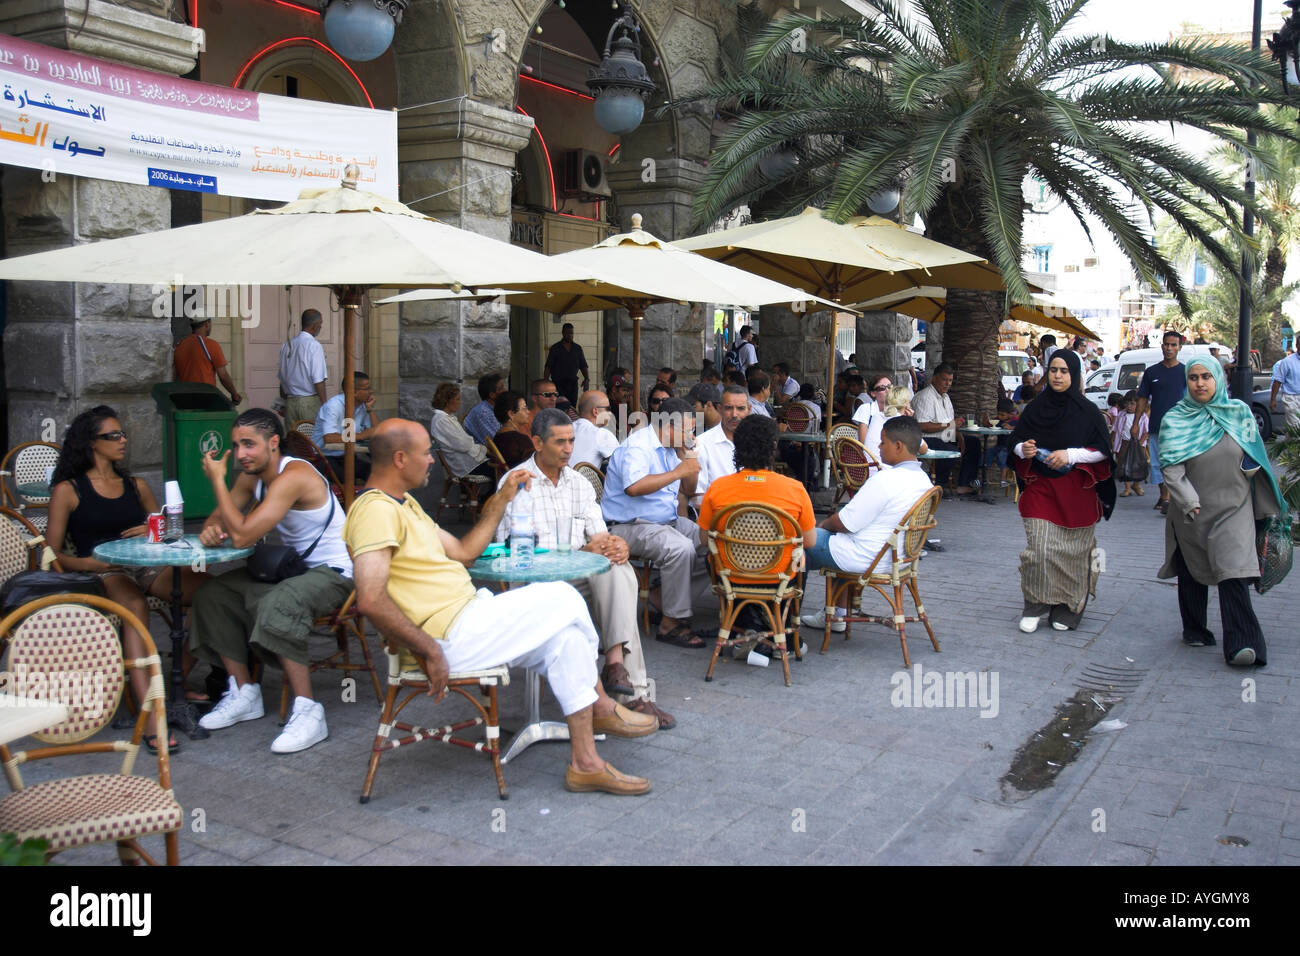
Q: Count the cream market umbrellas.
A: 4